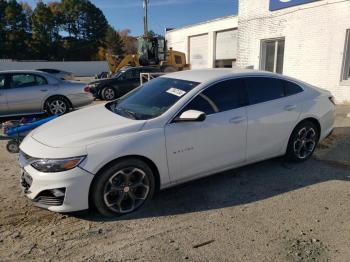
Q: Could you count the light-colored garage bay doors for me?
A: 2